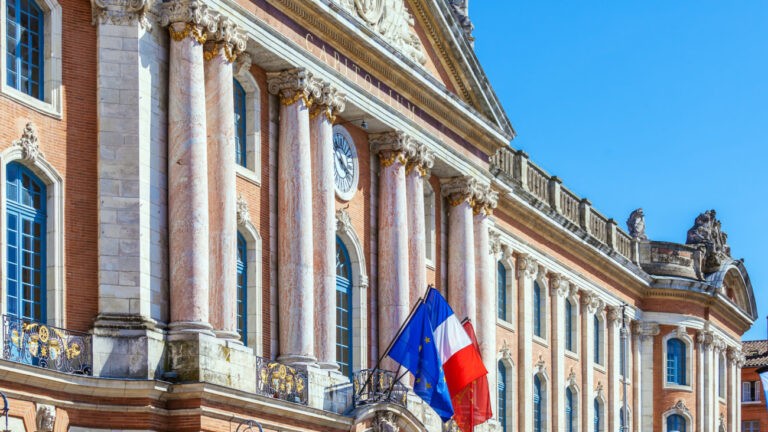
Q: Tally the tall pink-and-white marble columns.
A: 8